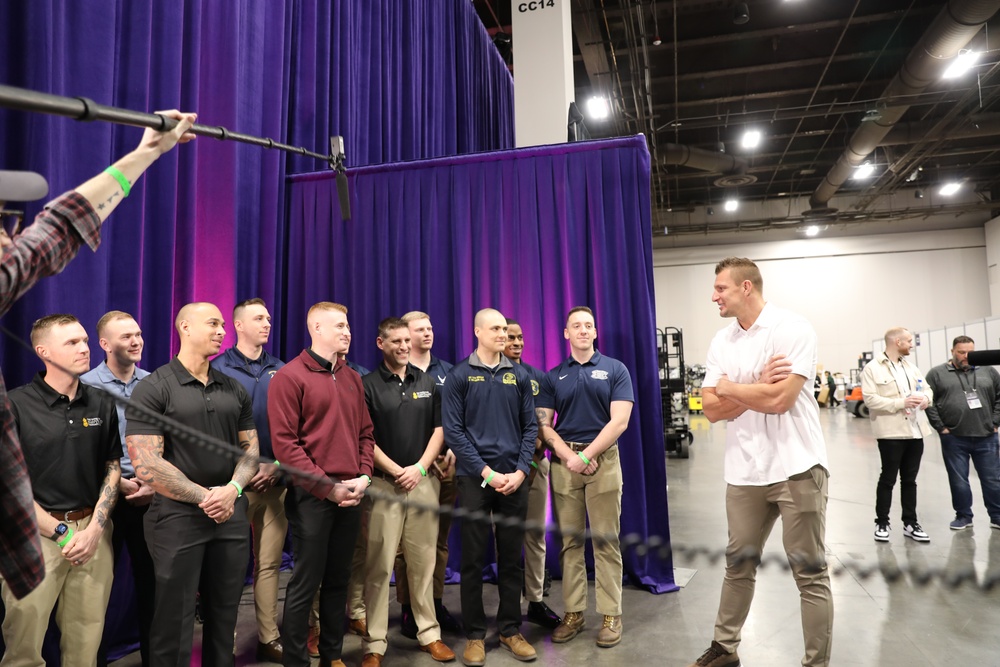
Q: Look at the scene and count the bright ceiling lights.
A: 7